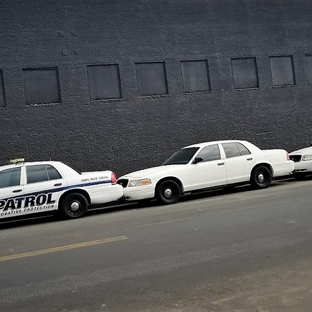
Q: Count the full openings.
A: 6